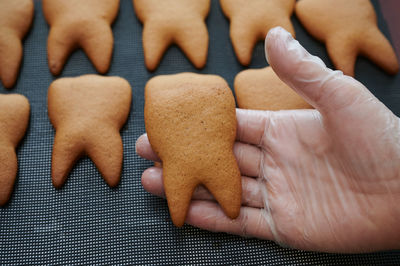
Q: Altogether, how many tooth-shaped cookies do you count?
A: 9